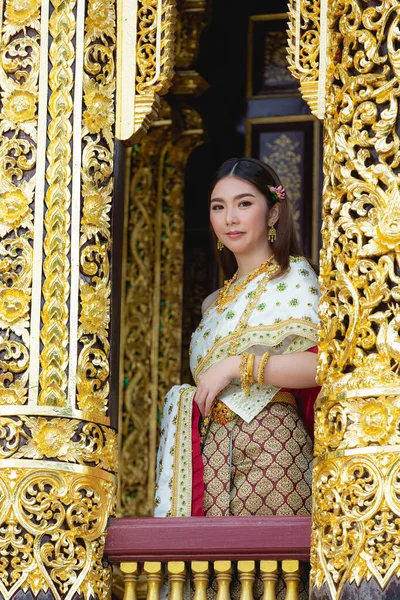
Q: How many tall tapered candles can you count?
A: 0